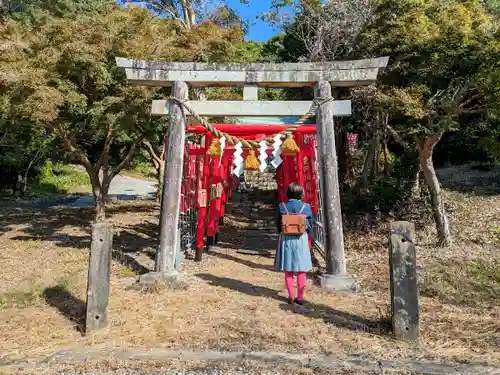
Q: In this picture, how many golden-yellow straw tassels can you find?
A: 3